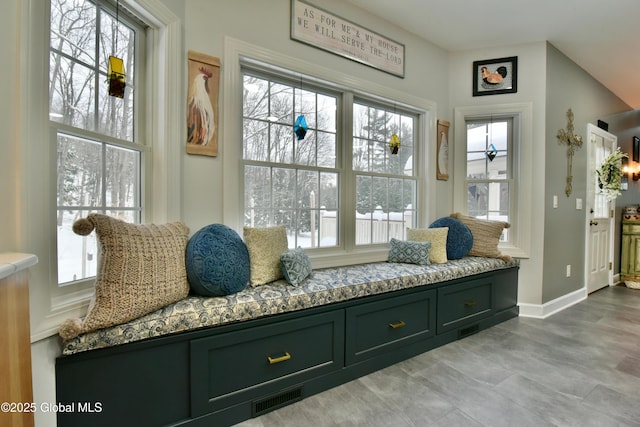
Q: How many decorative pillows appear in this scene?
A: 8